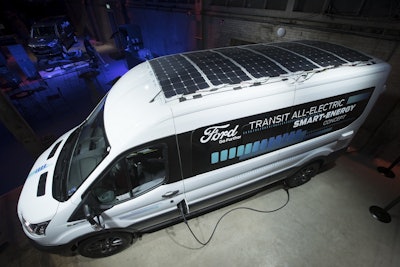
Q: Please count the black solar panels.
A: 6